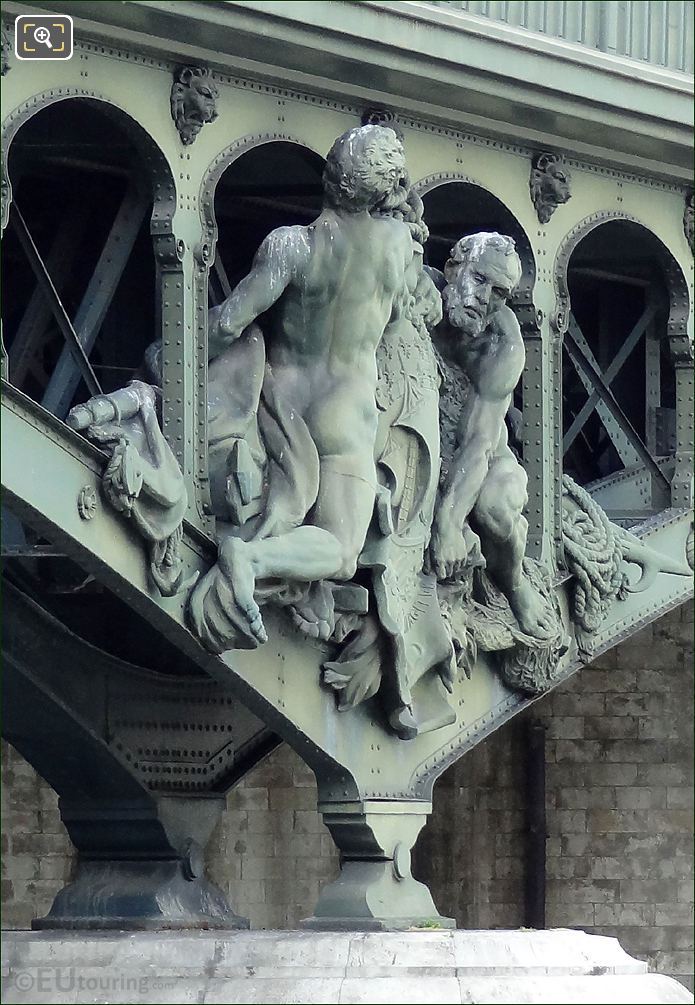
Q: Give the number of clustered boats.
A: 0